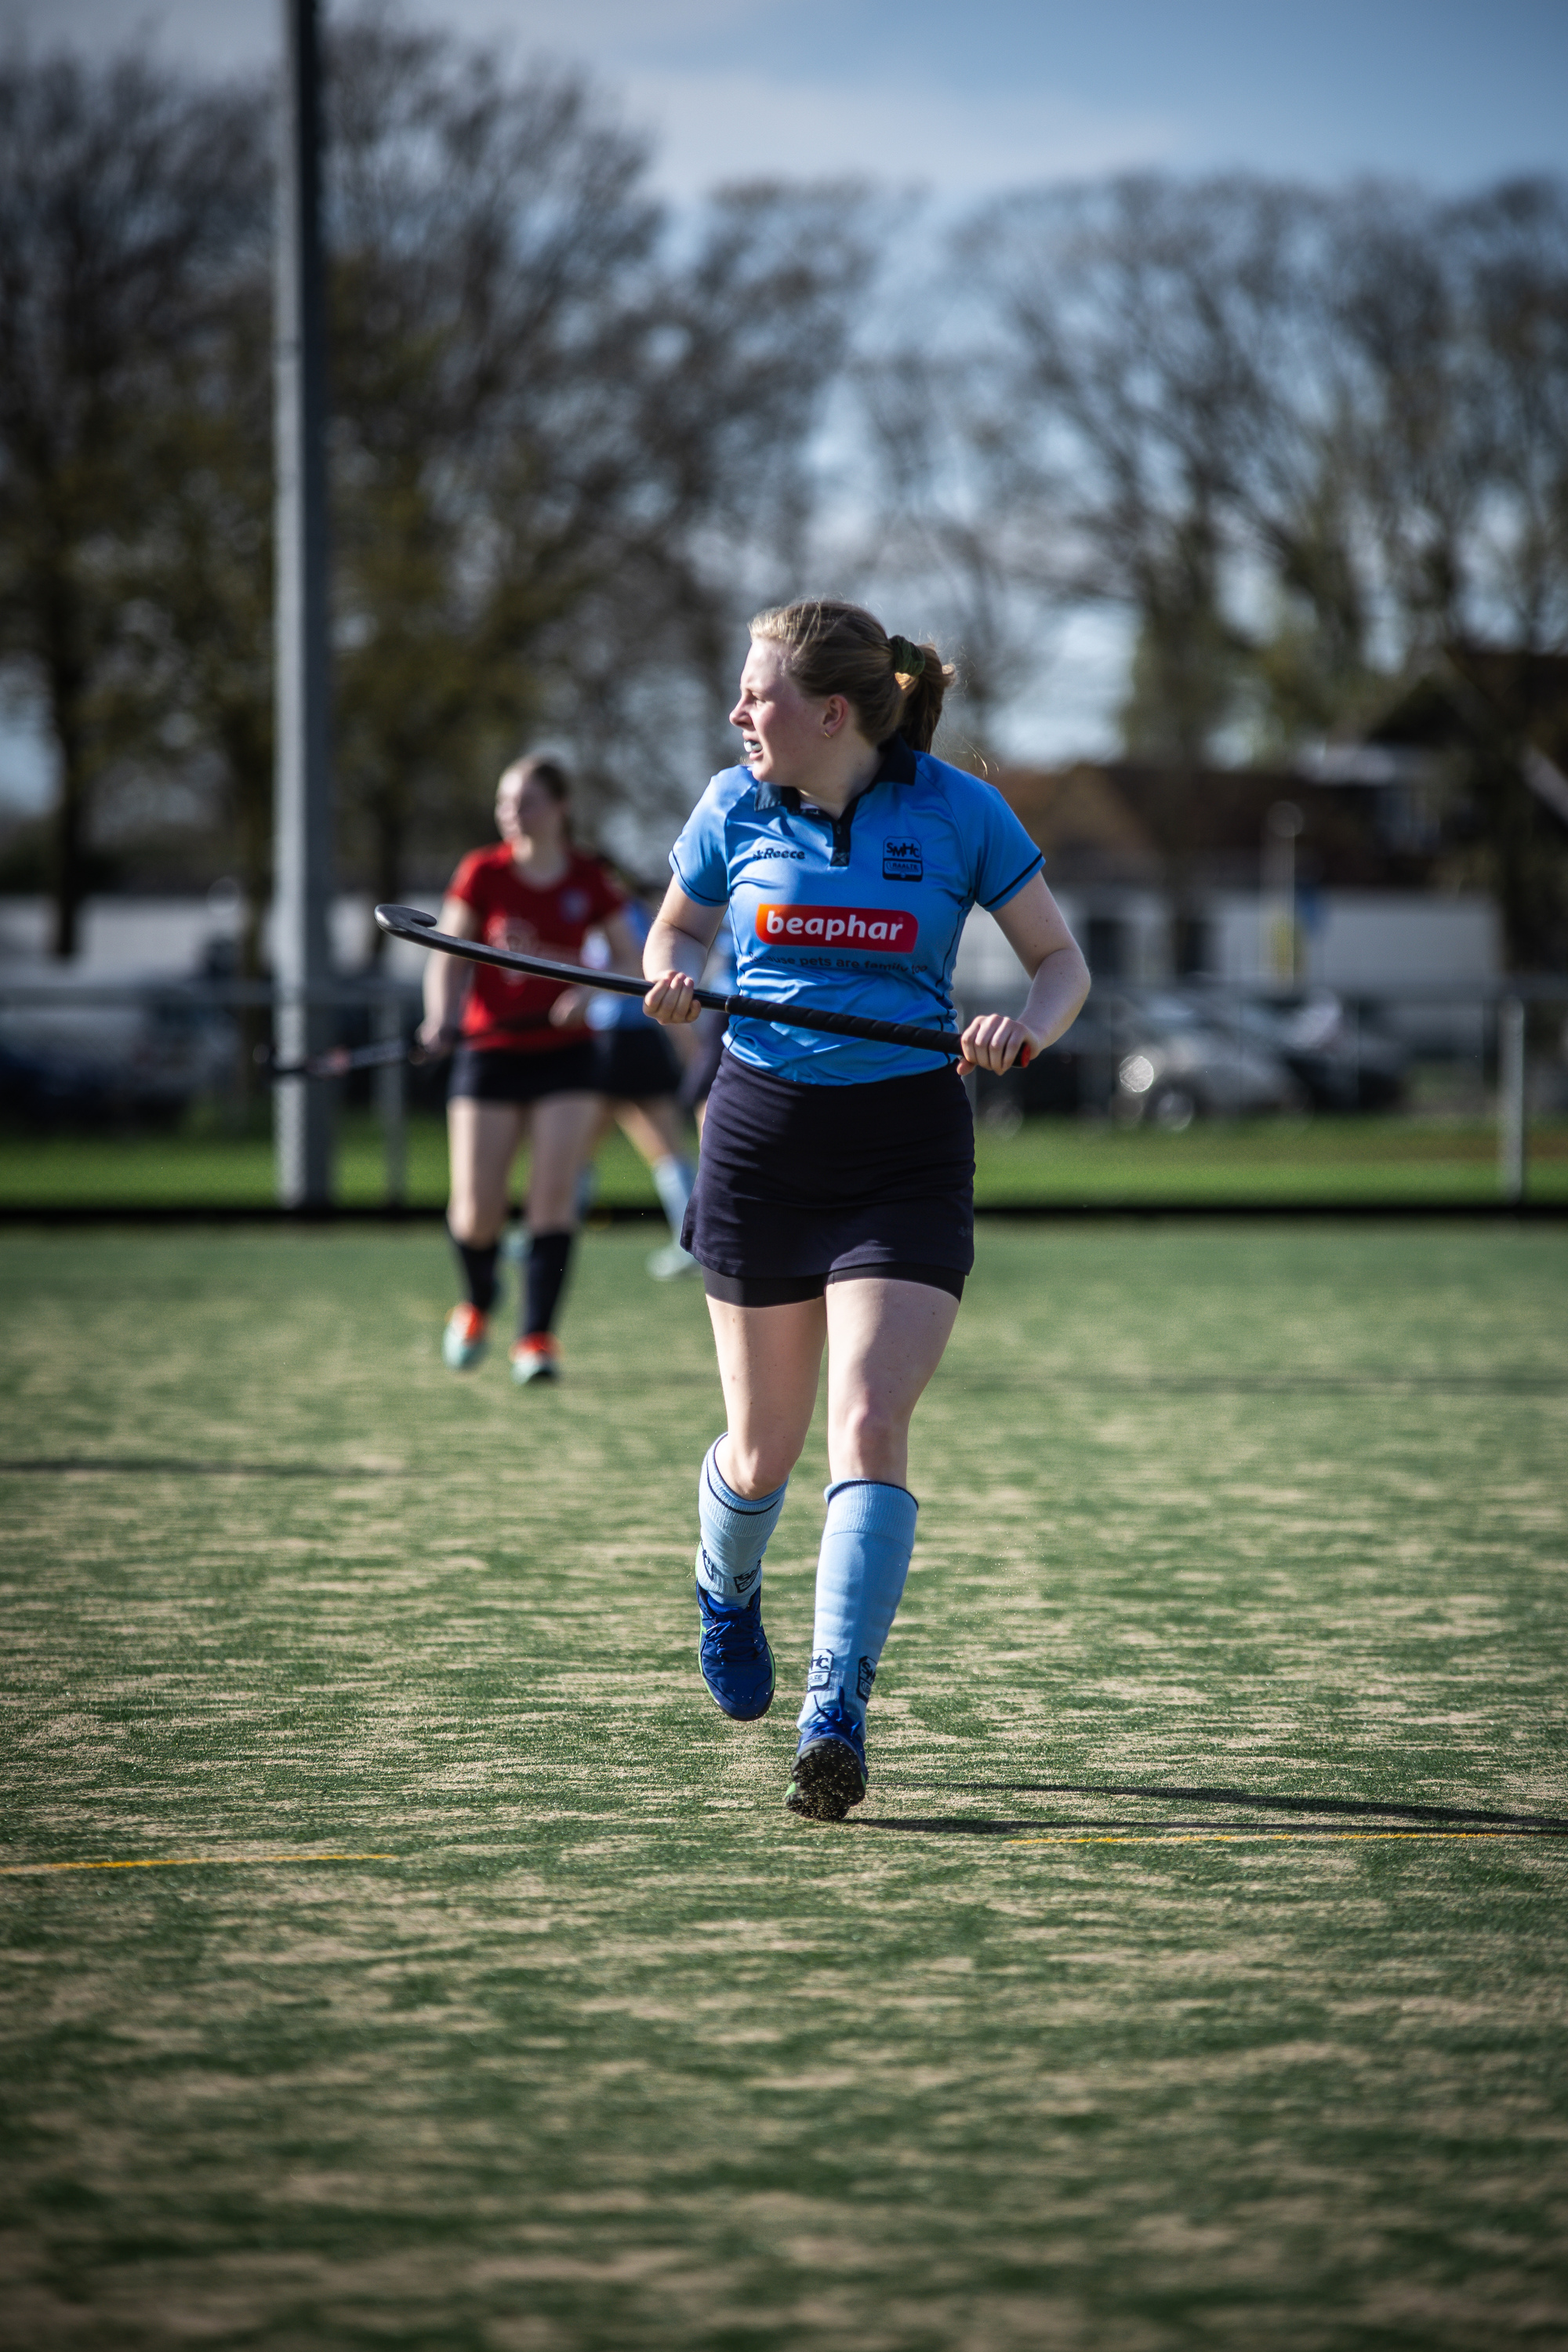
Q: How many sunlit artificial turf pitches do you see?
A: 1